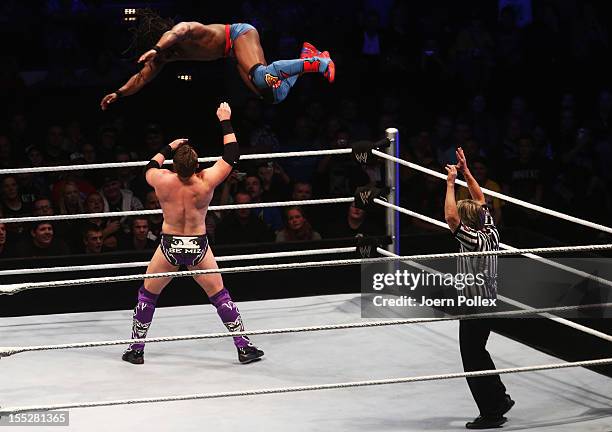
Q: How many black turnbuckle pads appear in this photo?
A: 3